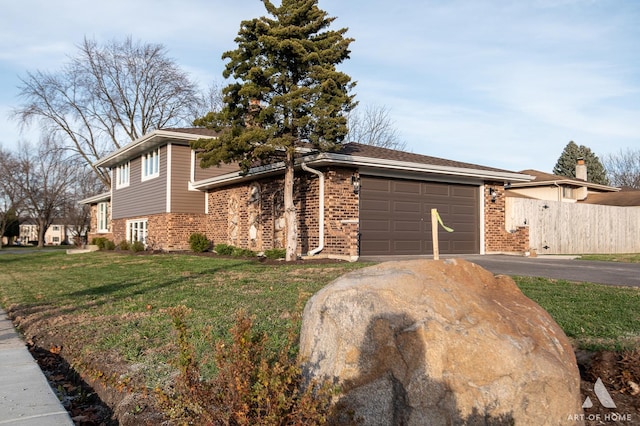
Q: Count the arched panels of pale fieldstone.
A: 3